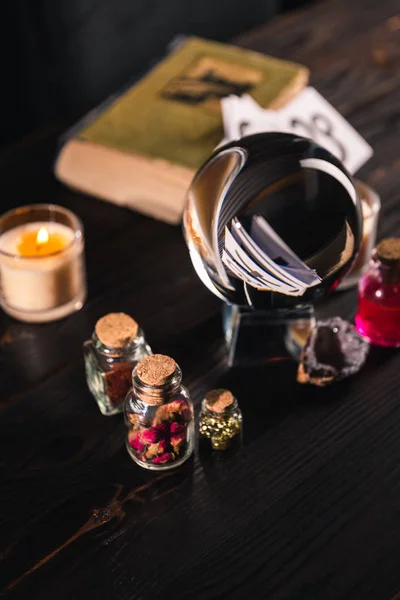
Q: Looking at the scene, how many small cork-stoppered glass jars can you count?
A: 4